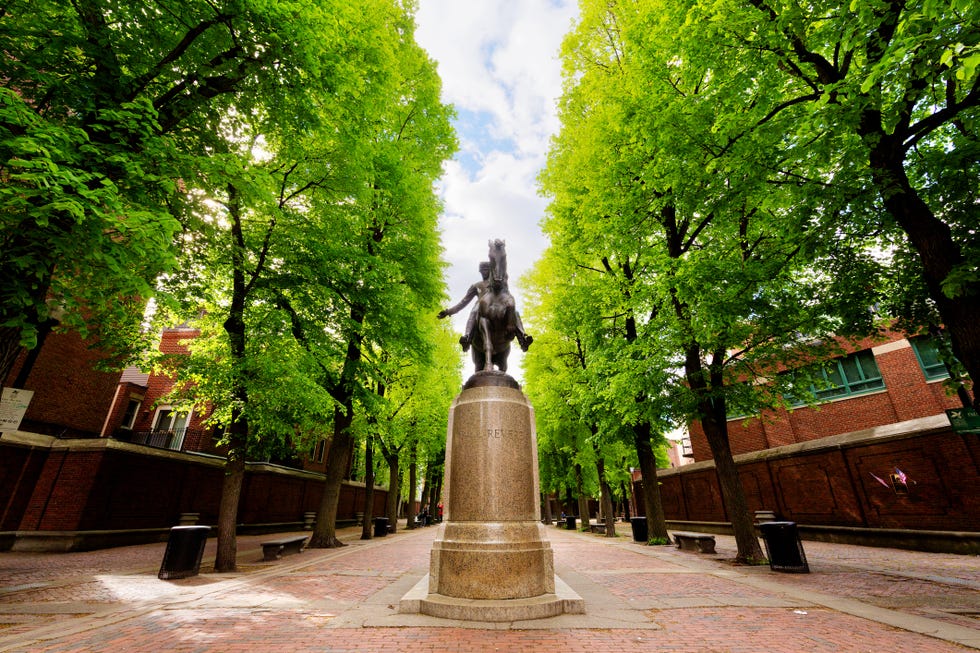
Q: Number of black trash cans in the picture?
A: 5